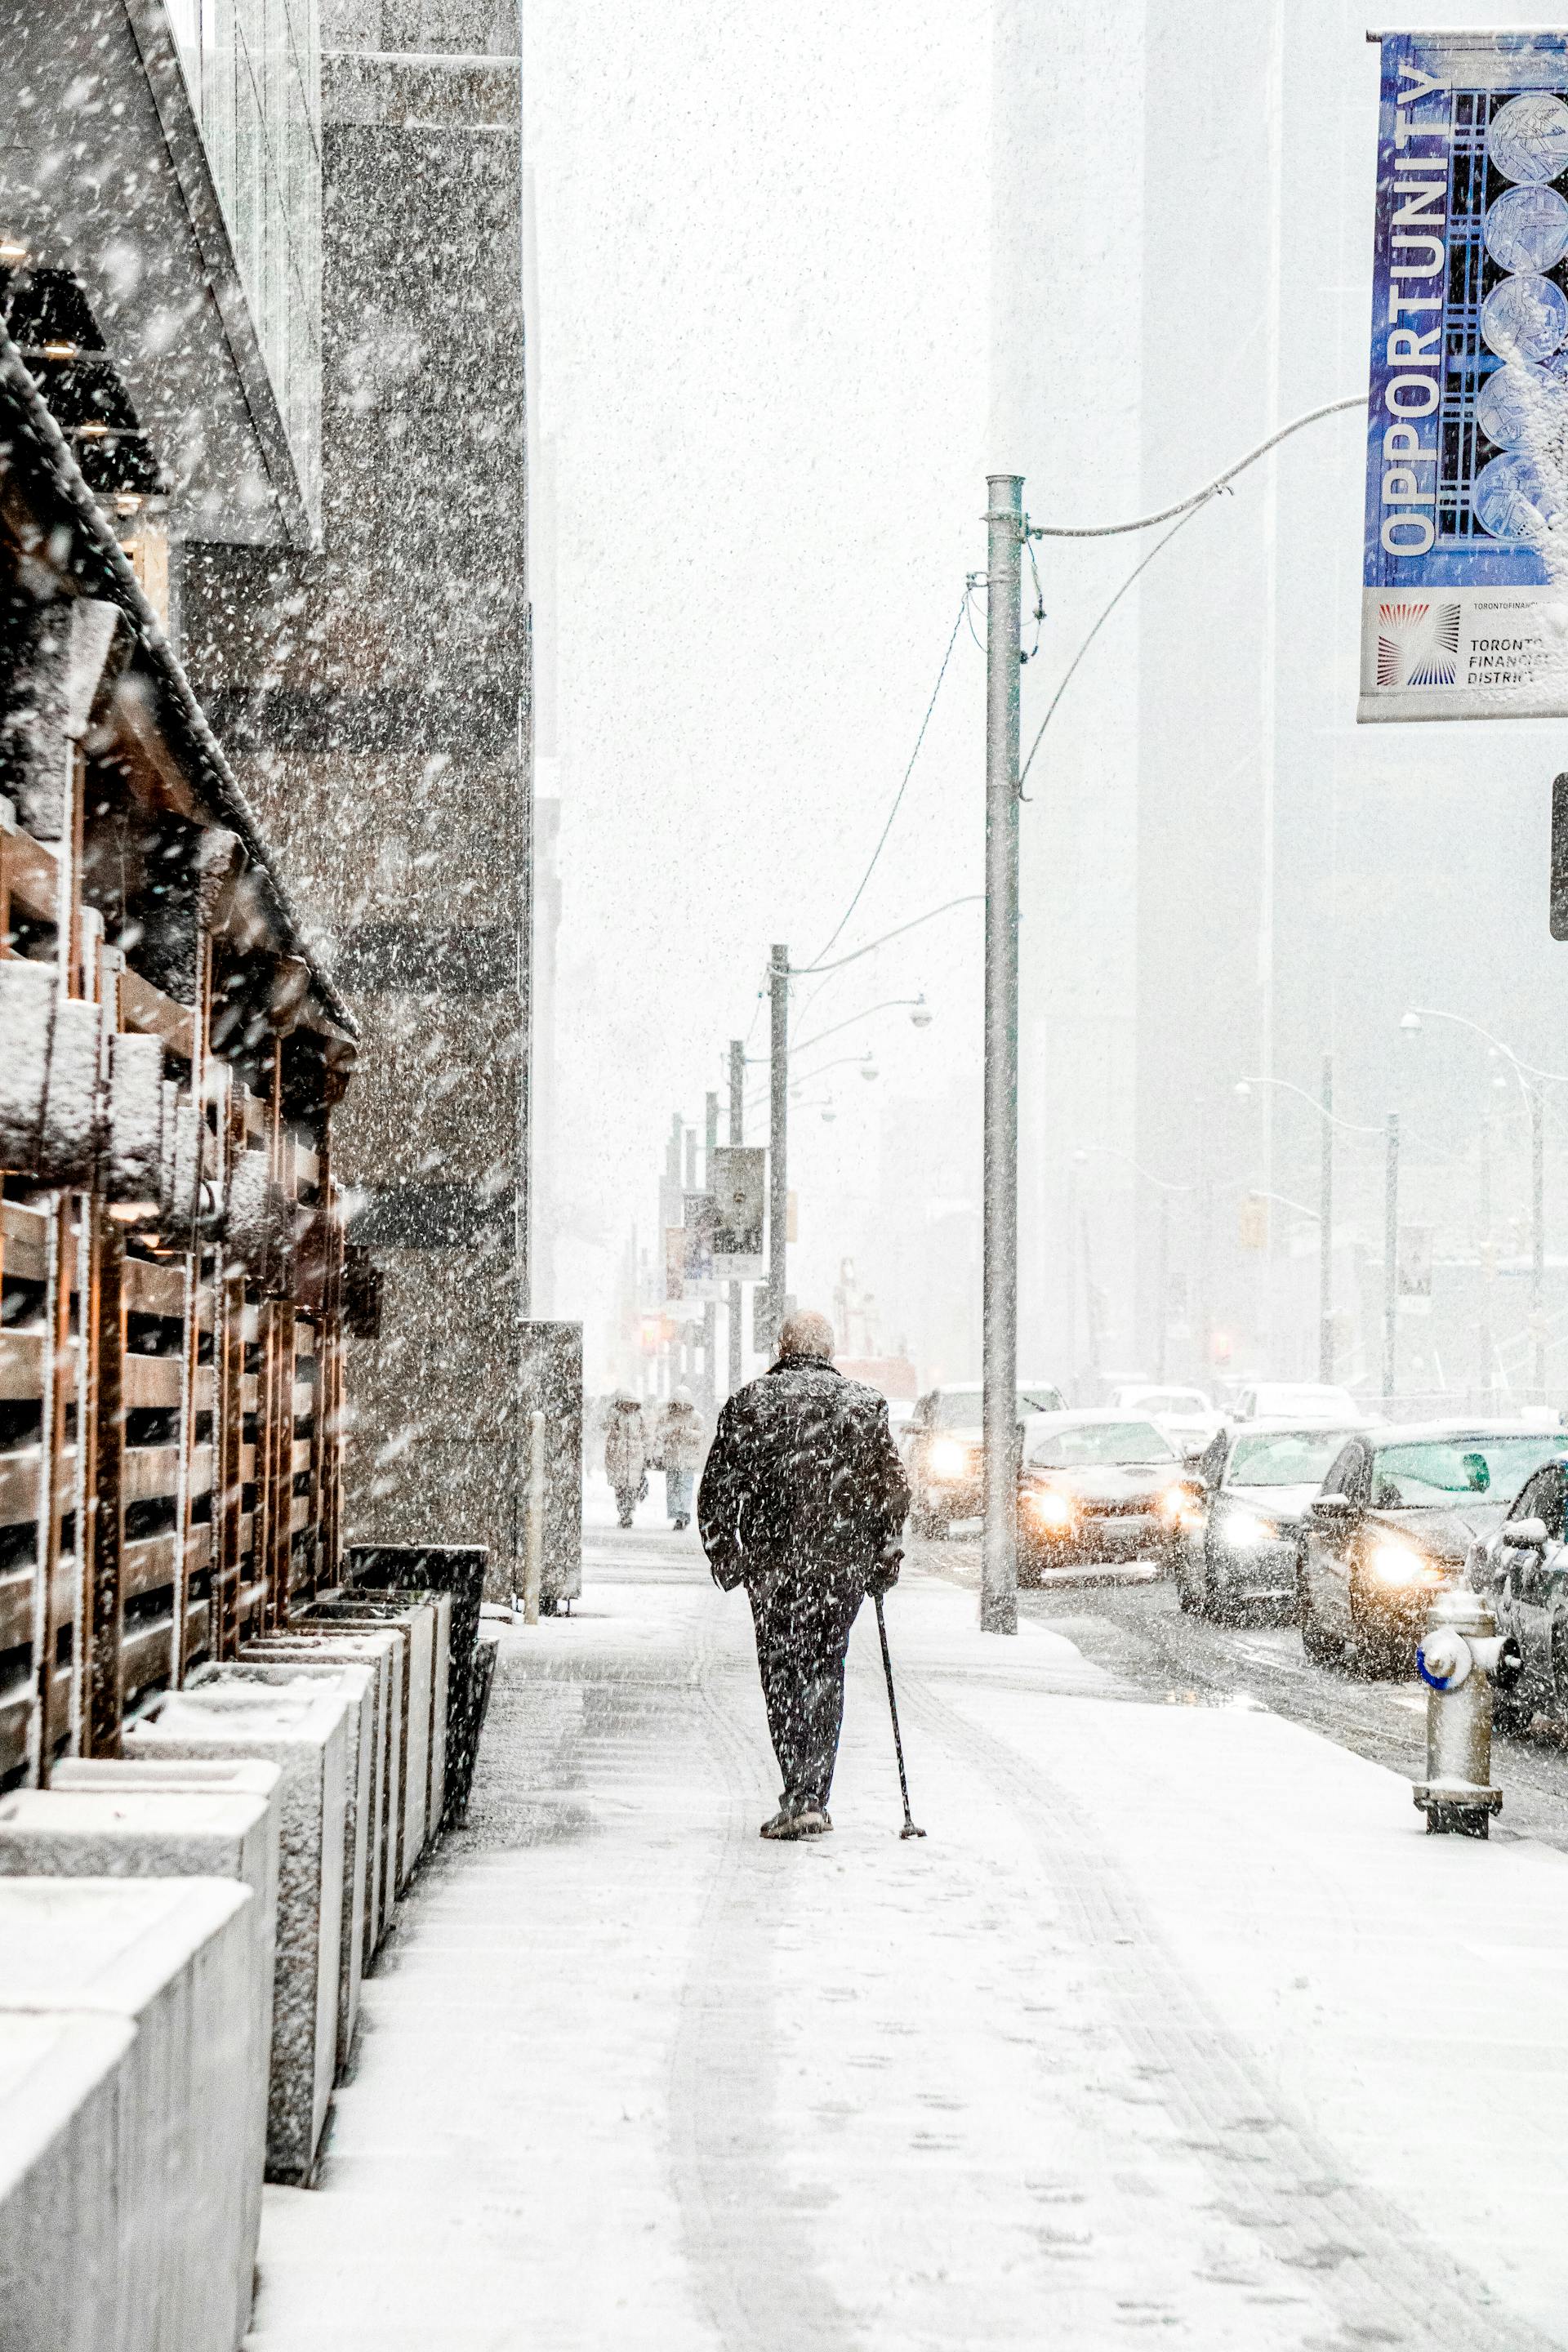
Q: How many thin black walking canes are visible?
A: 1